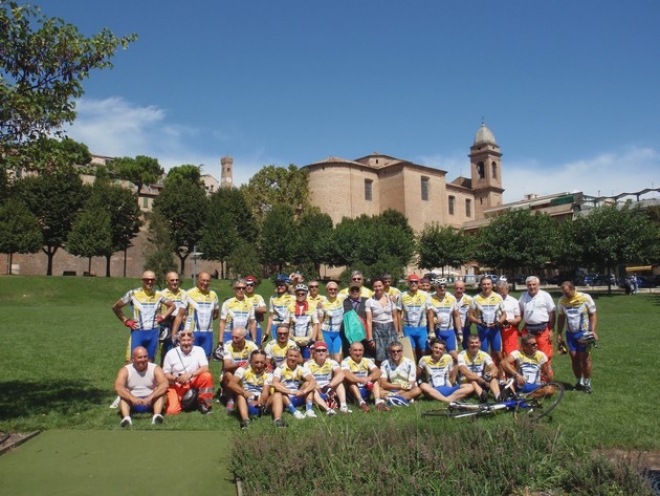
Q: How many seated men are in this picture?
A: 12